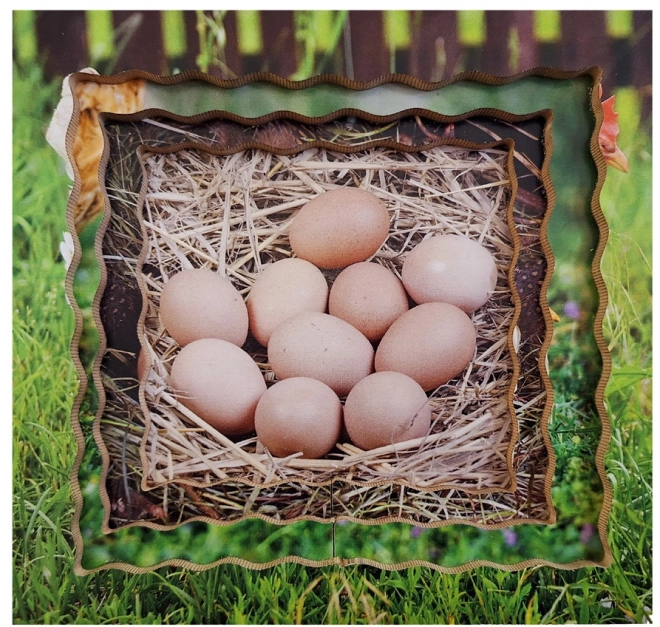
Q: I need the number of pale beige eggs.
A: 10